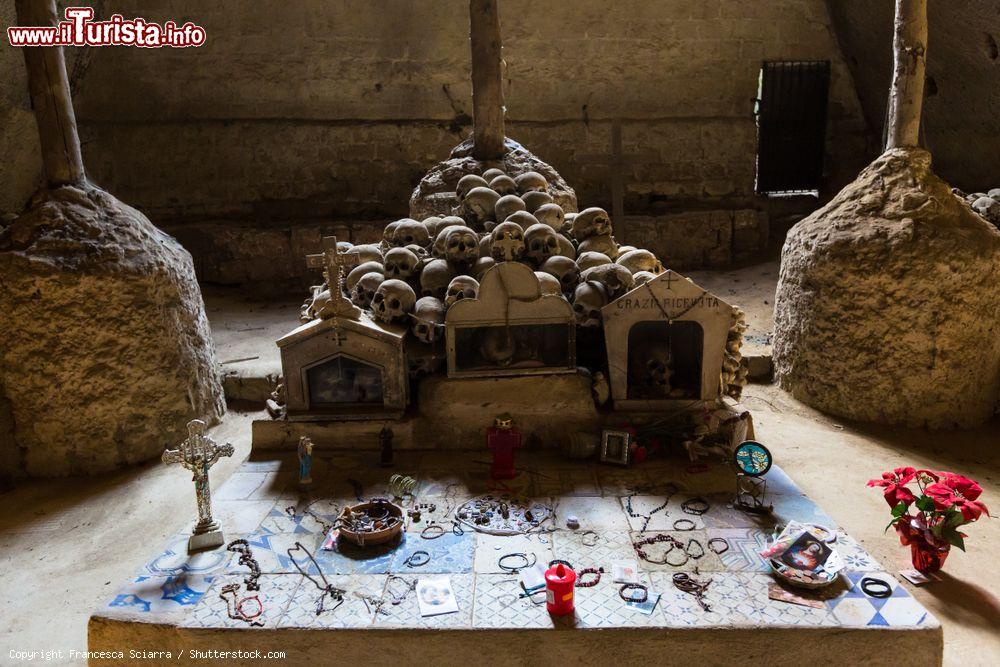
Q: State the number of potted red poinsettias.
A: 1